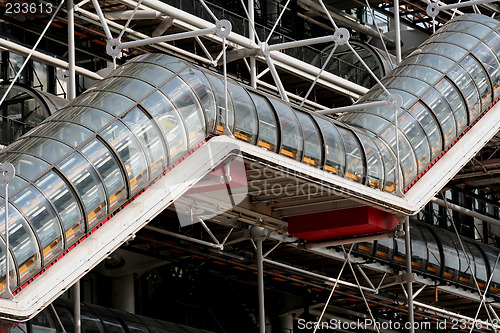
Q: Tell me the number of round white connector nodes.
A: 6